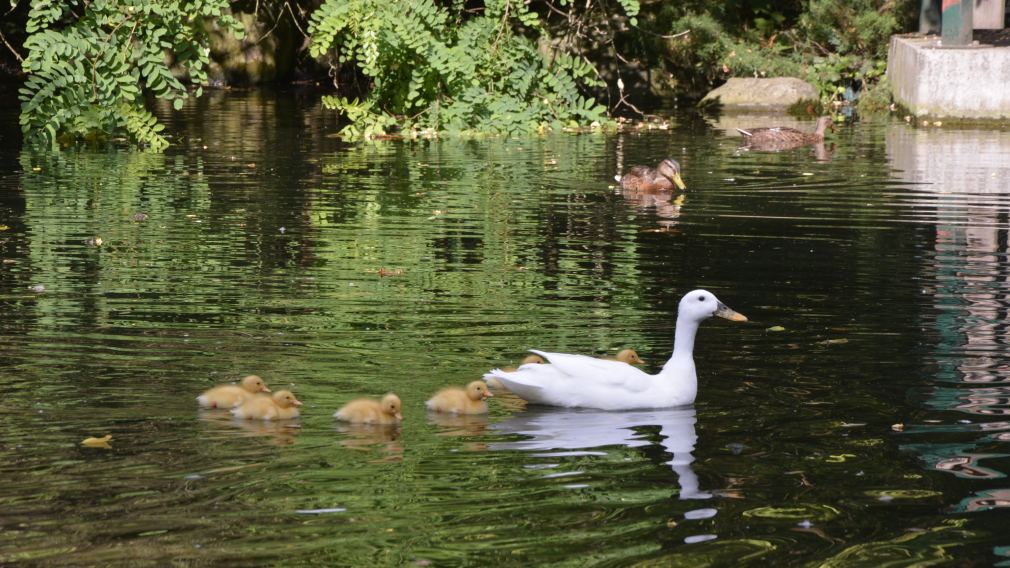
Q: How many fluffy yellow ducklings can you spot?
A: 6